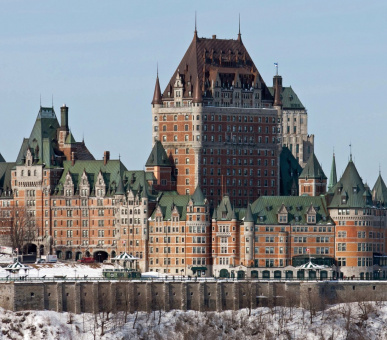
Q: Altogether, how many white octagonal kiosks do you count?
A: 3